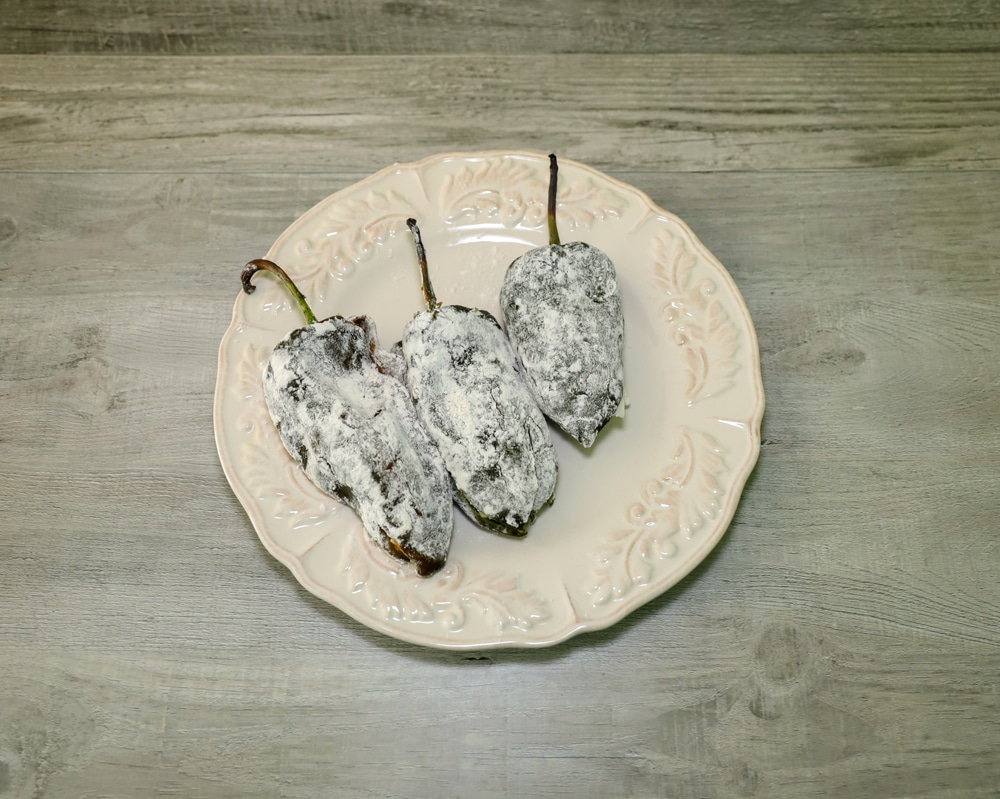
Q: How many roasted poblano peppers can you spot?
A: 3